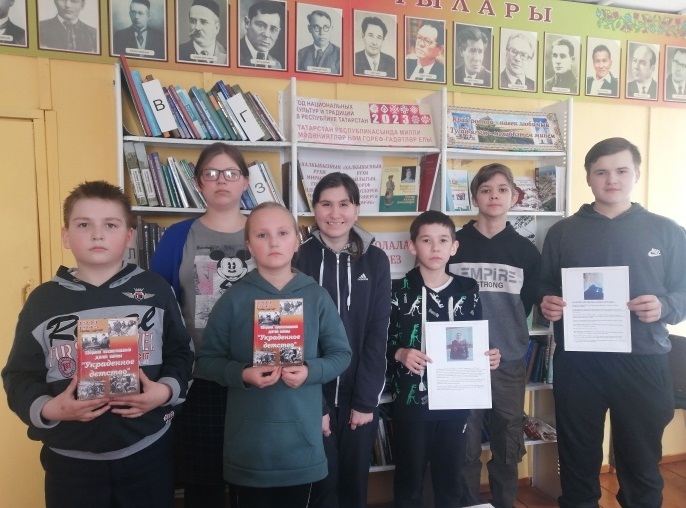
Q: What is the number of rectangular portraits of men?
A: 14